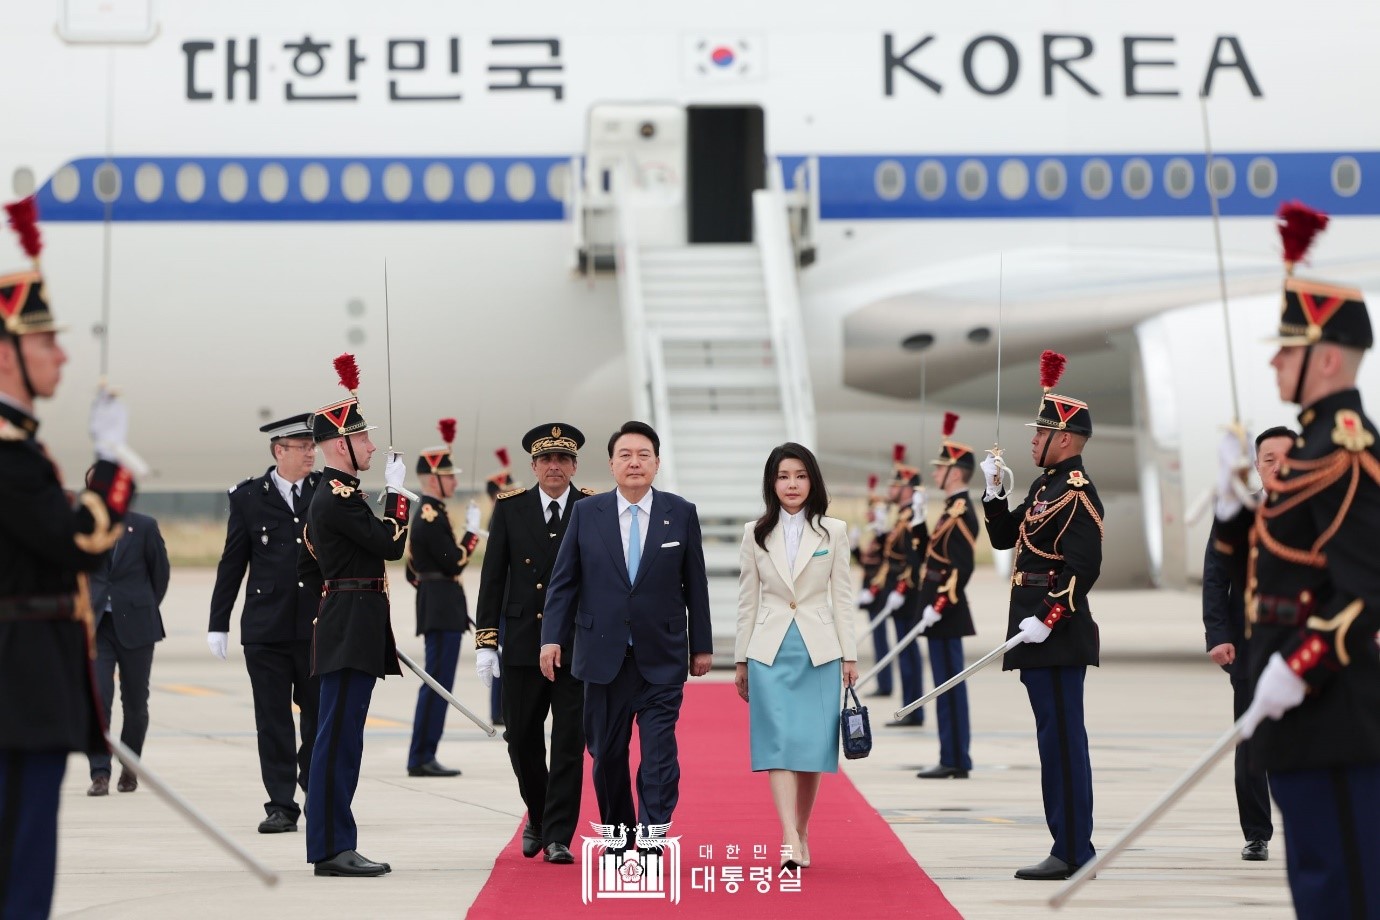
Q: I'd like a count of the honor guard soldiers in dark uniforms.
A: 9